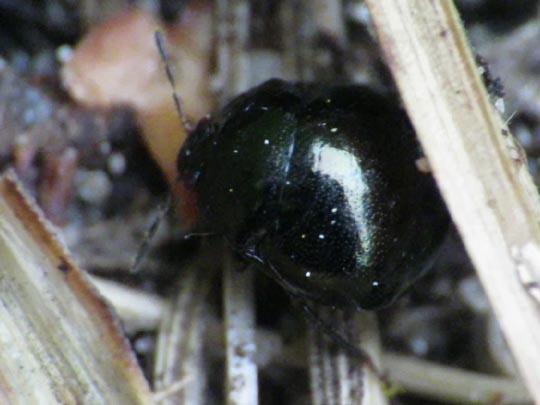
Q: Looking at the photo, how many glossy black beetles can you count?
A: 1